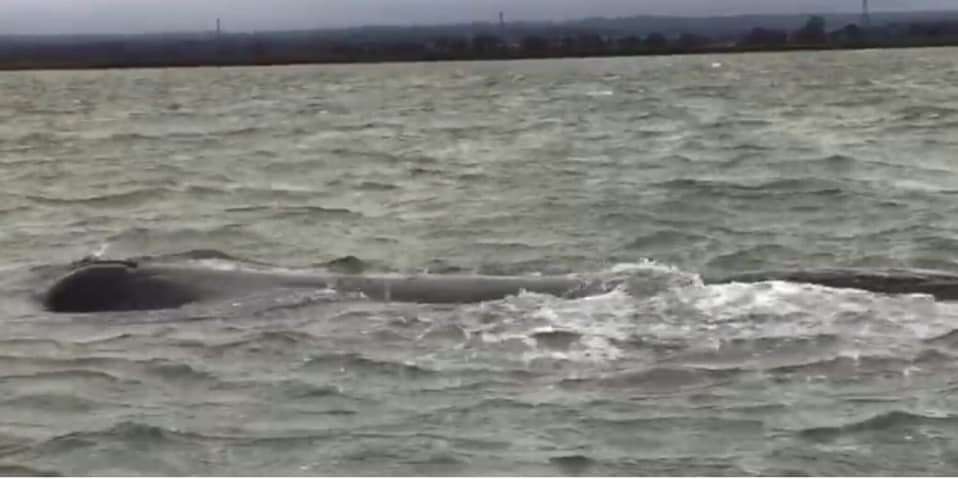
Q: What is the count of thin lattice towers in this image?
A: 3